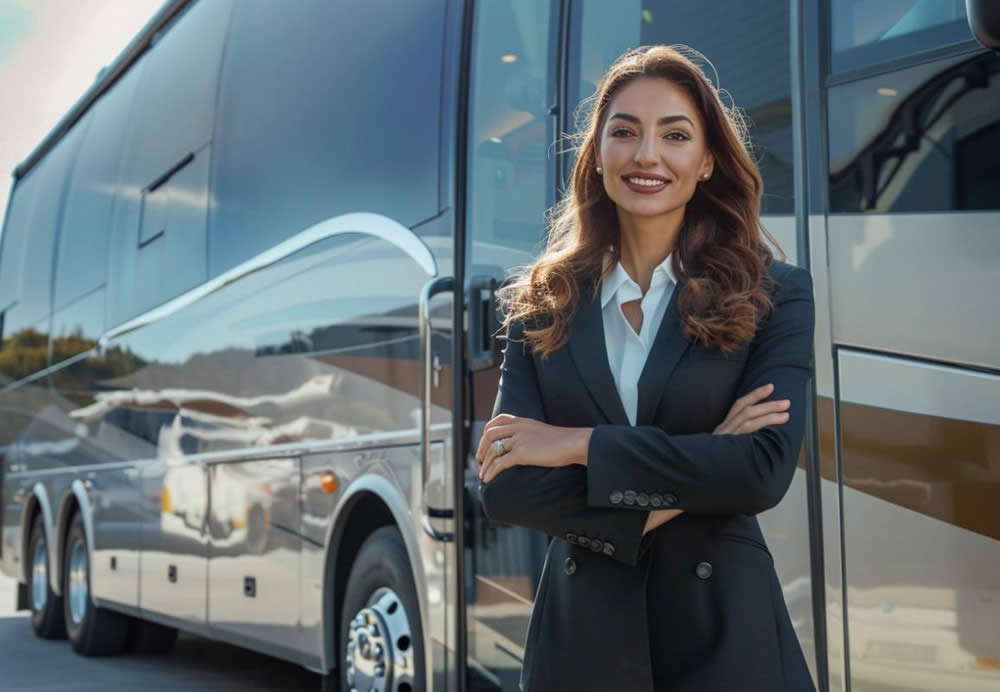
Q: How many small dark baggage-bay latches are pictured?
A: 3